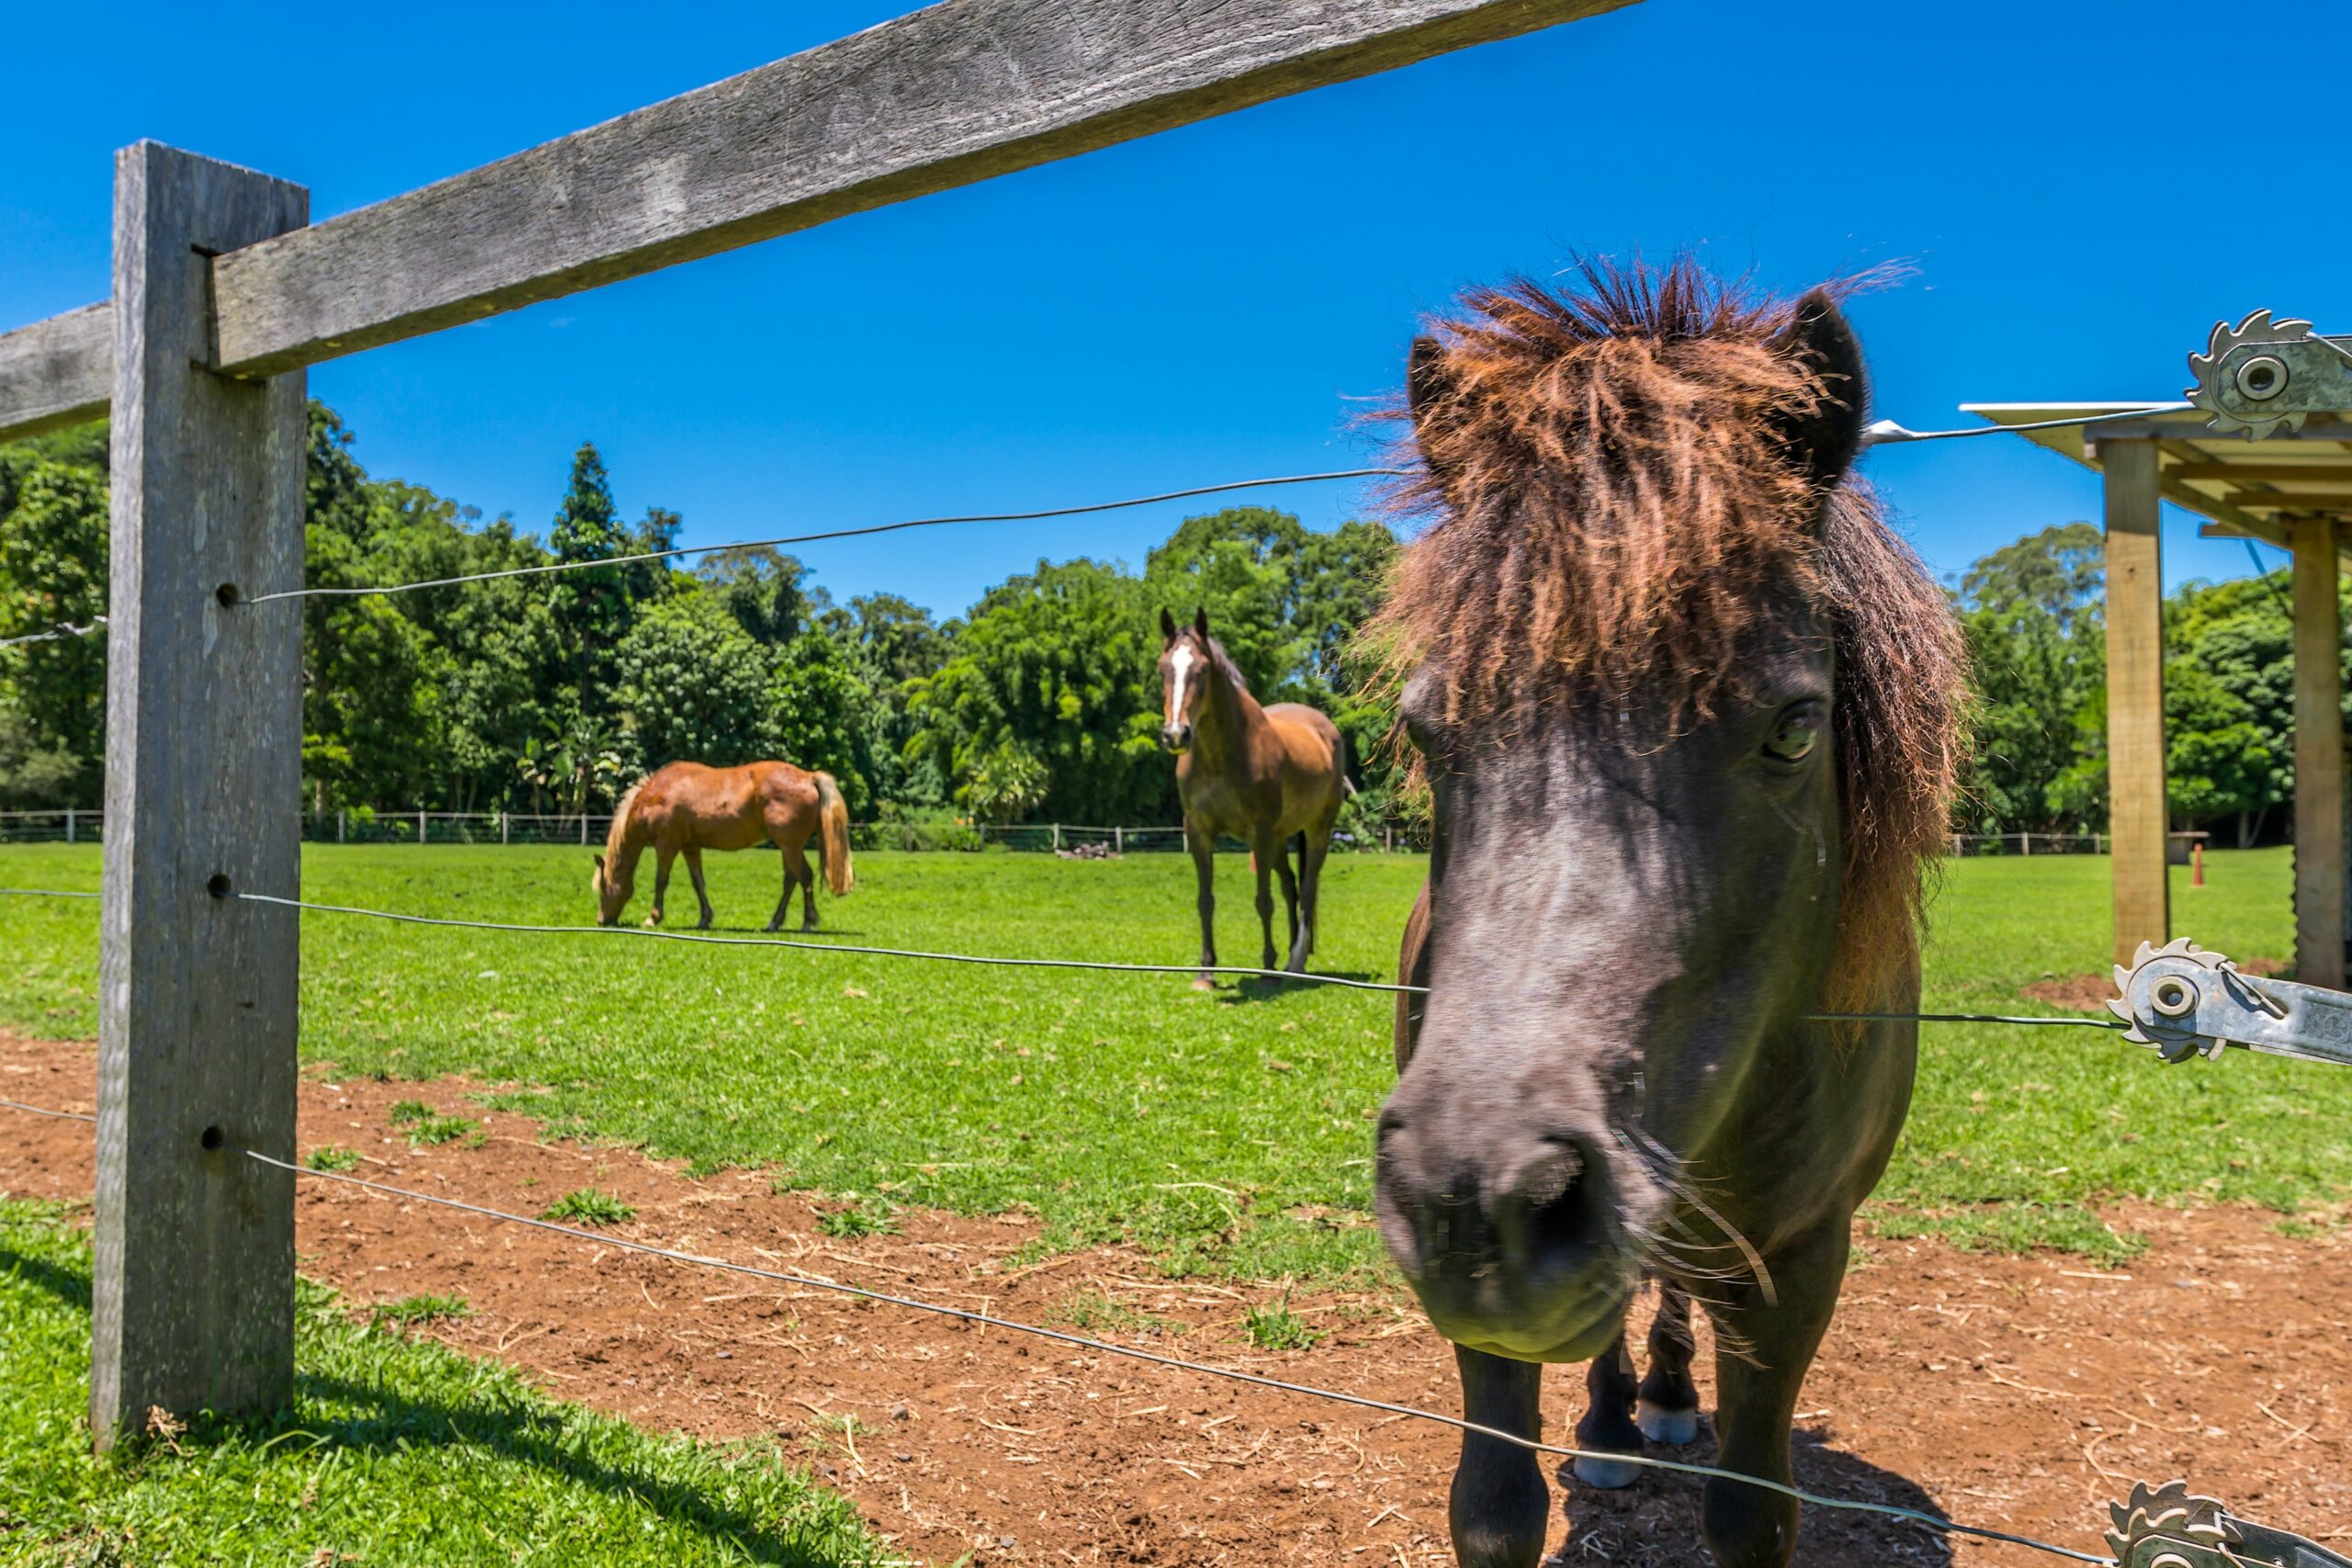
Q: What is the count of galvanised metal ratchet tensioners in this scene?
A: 3